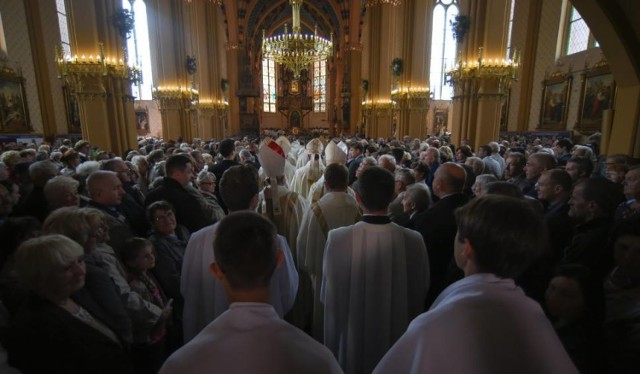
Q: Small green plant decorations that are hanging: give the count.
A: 6